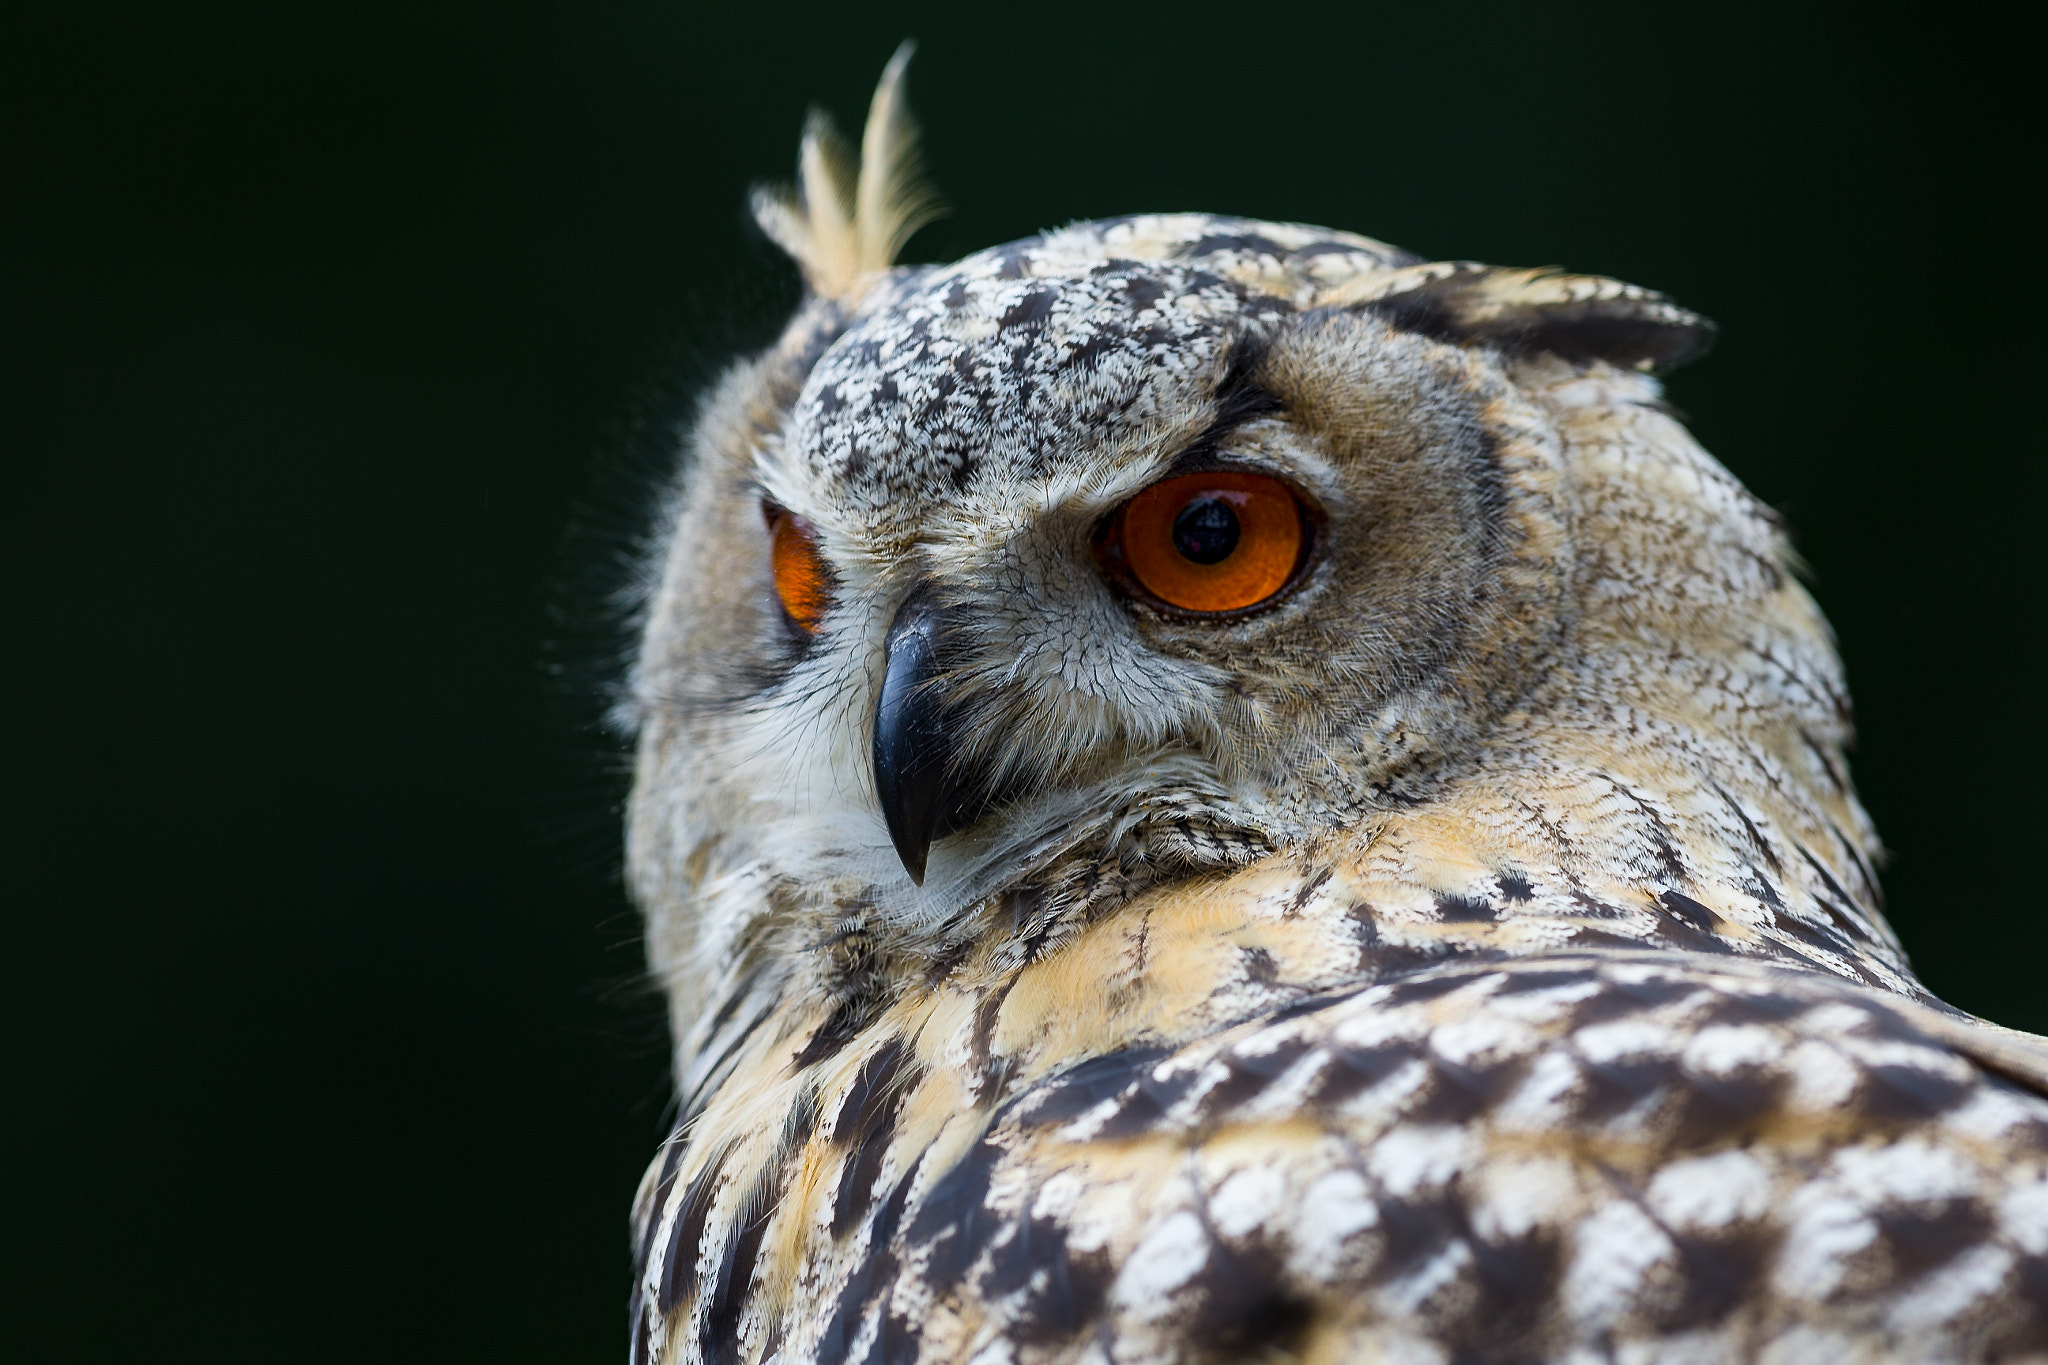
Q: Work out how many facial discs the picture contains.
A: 2